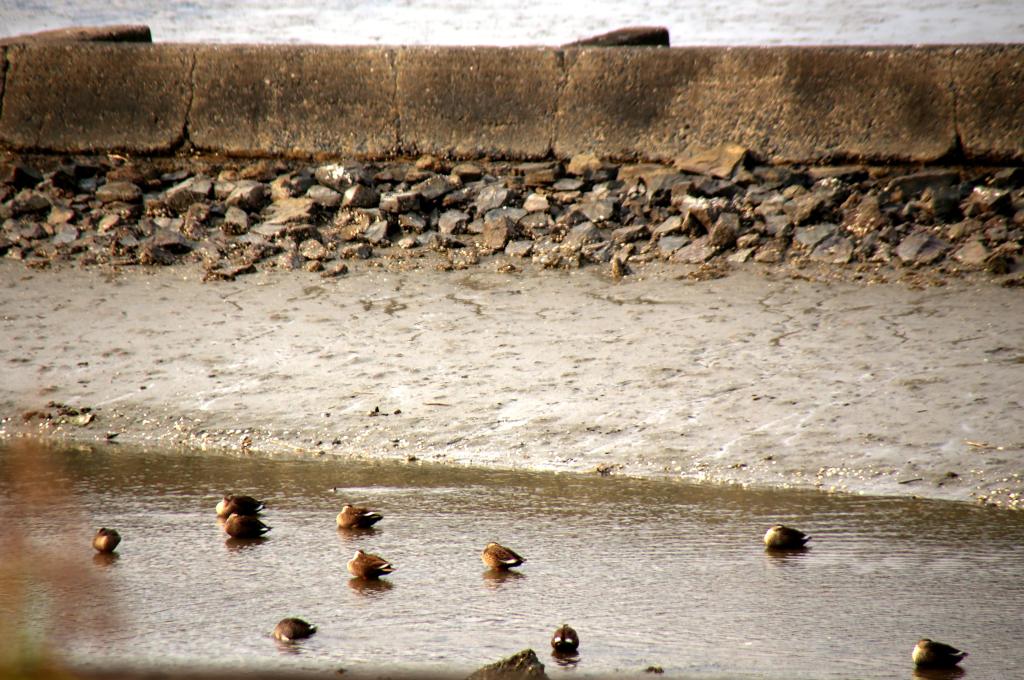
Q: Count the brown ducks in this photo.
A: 10